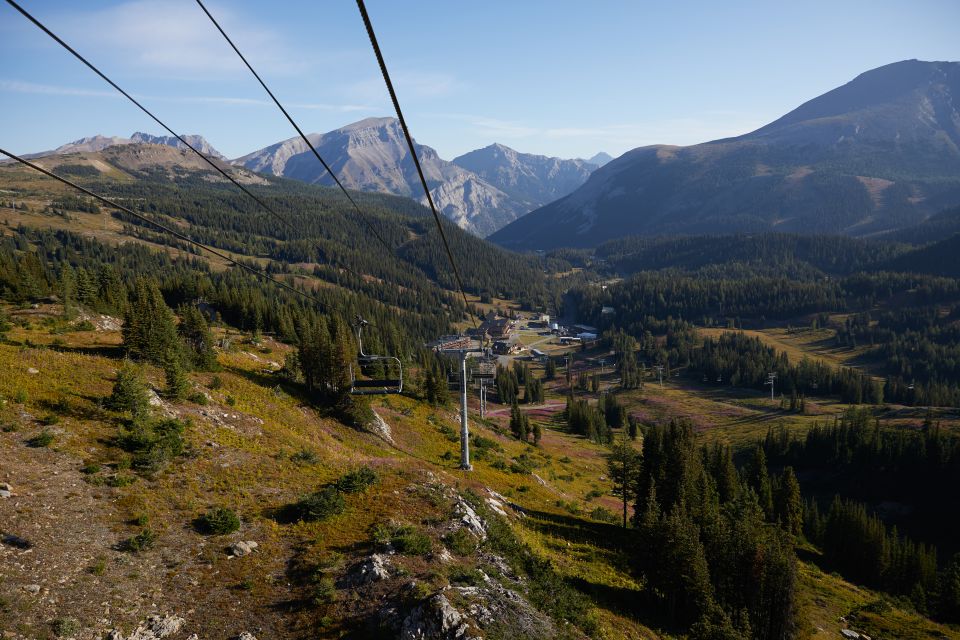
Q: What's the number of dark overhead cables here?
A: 4